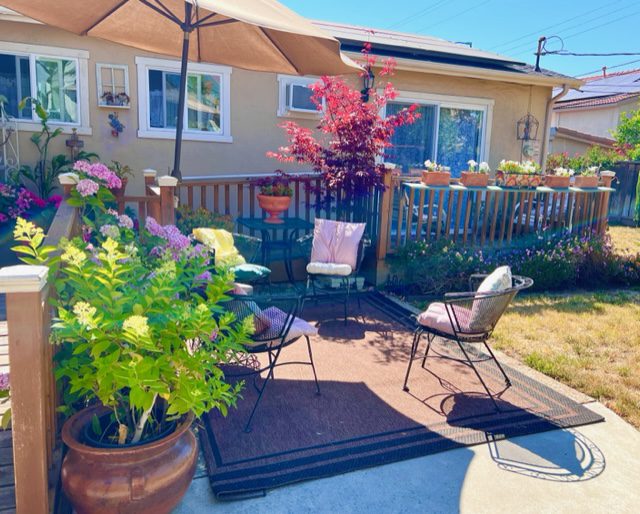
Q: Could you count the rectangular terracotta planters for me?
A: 4